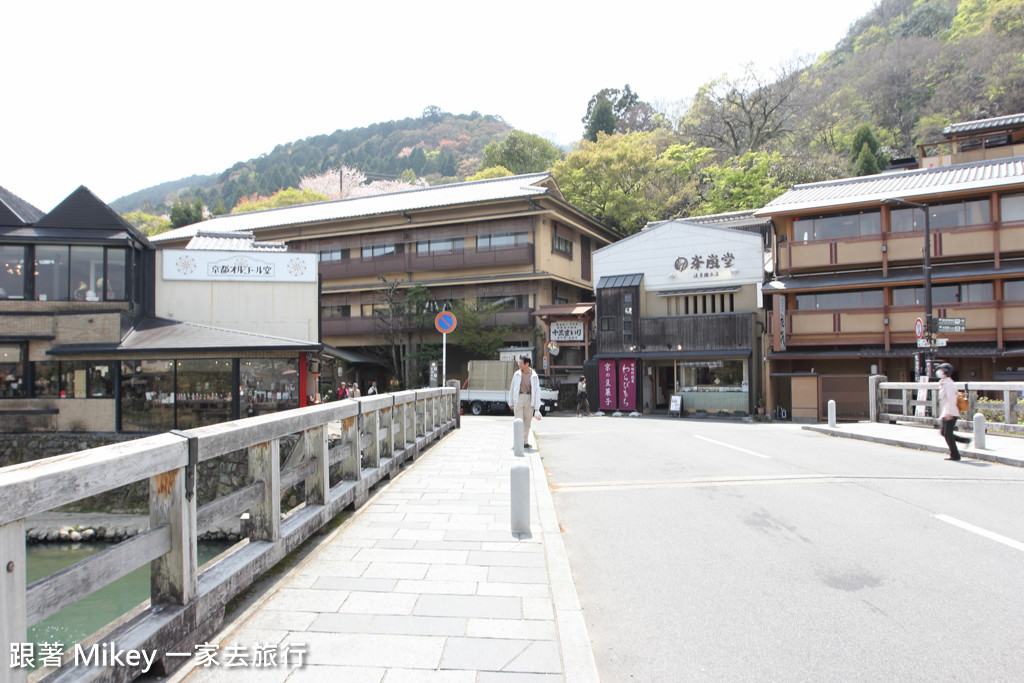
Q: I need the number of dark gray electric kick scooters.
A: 0